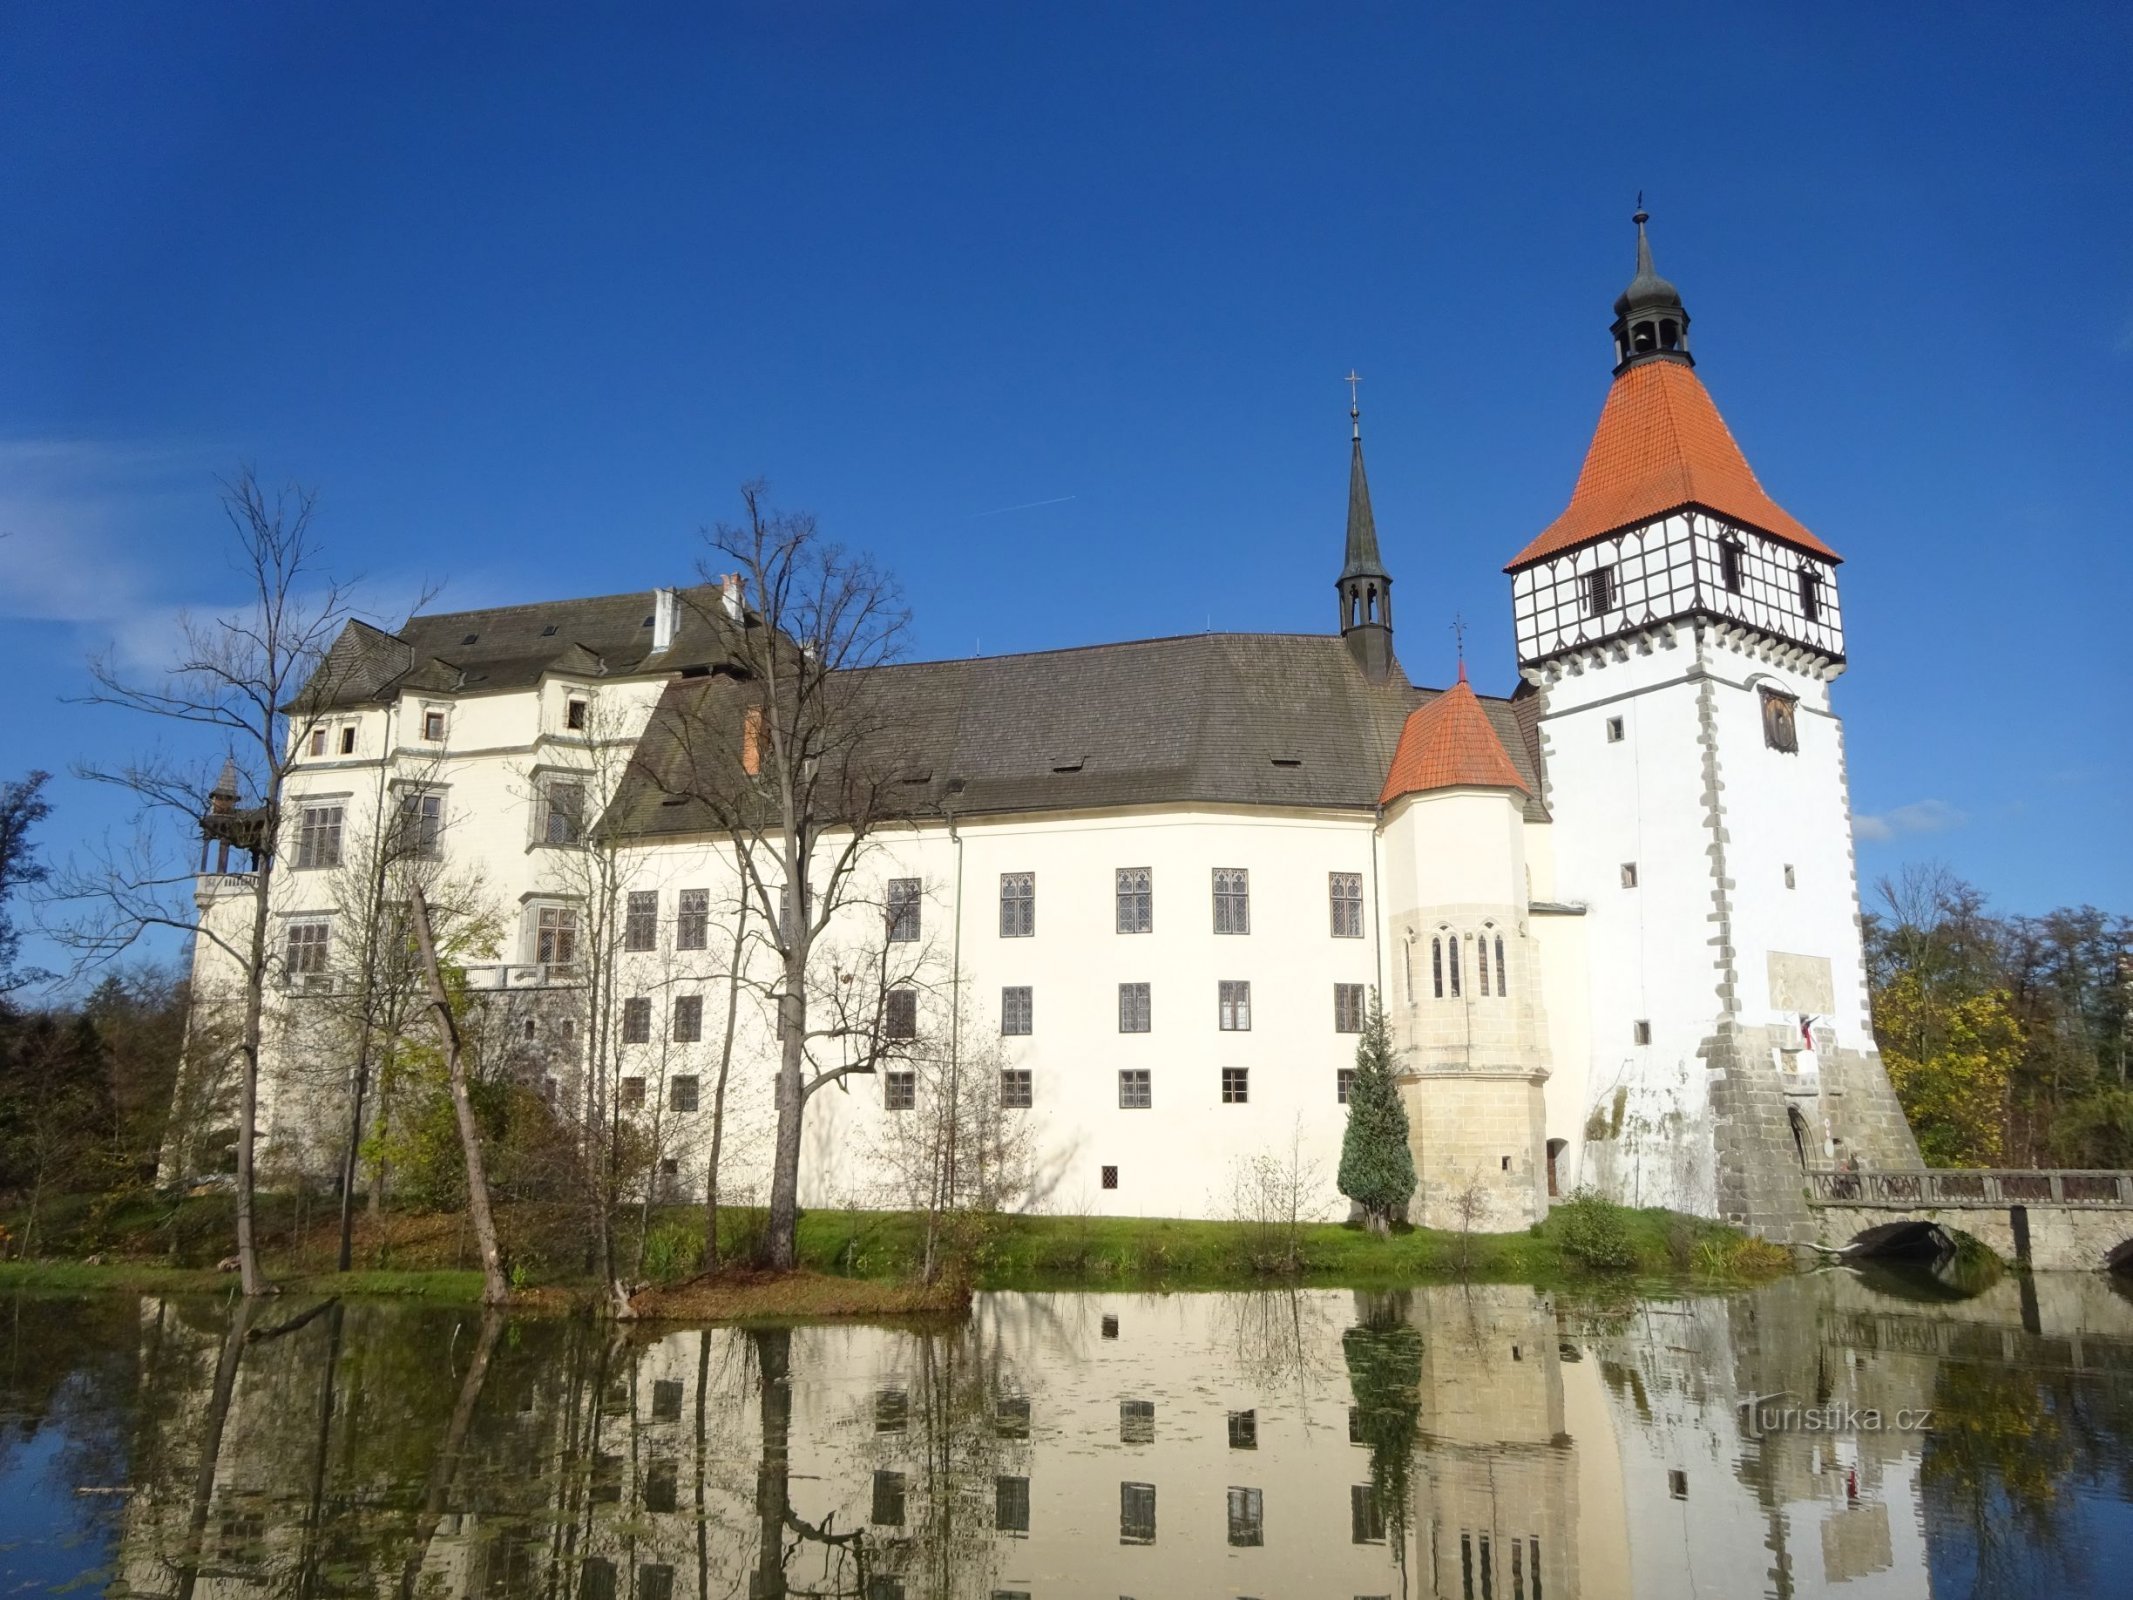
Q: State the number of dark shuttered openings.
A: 3